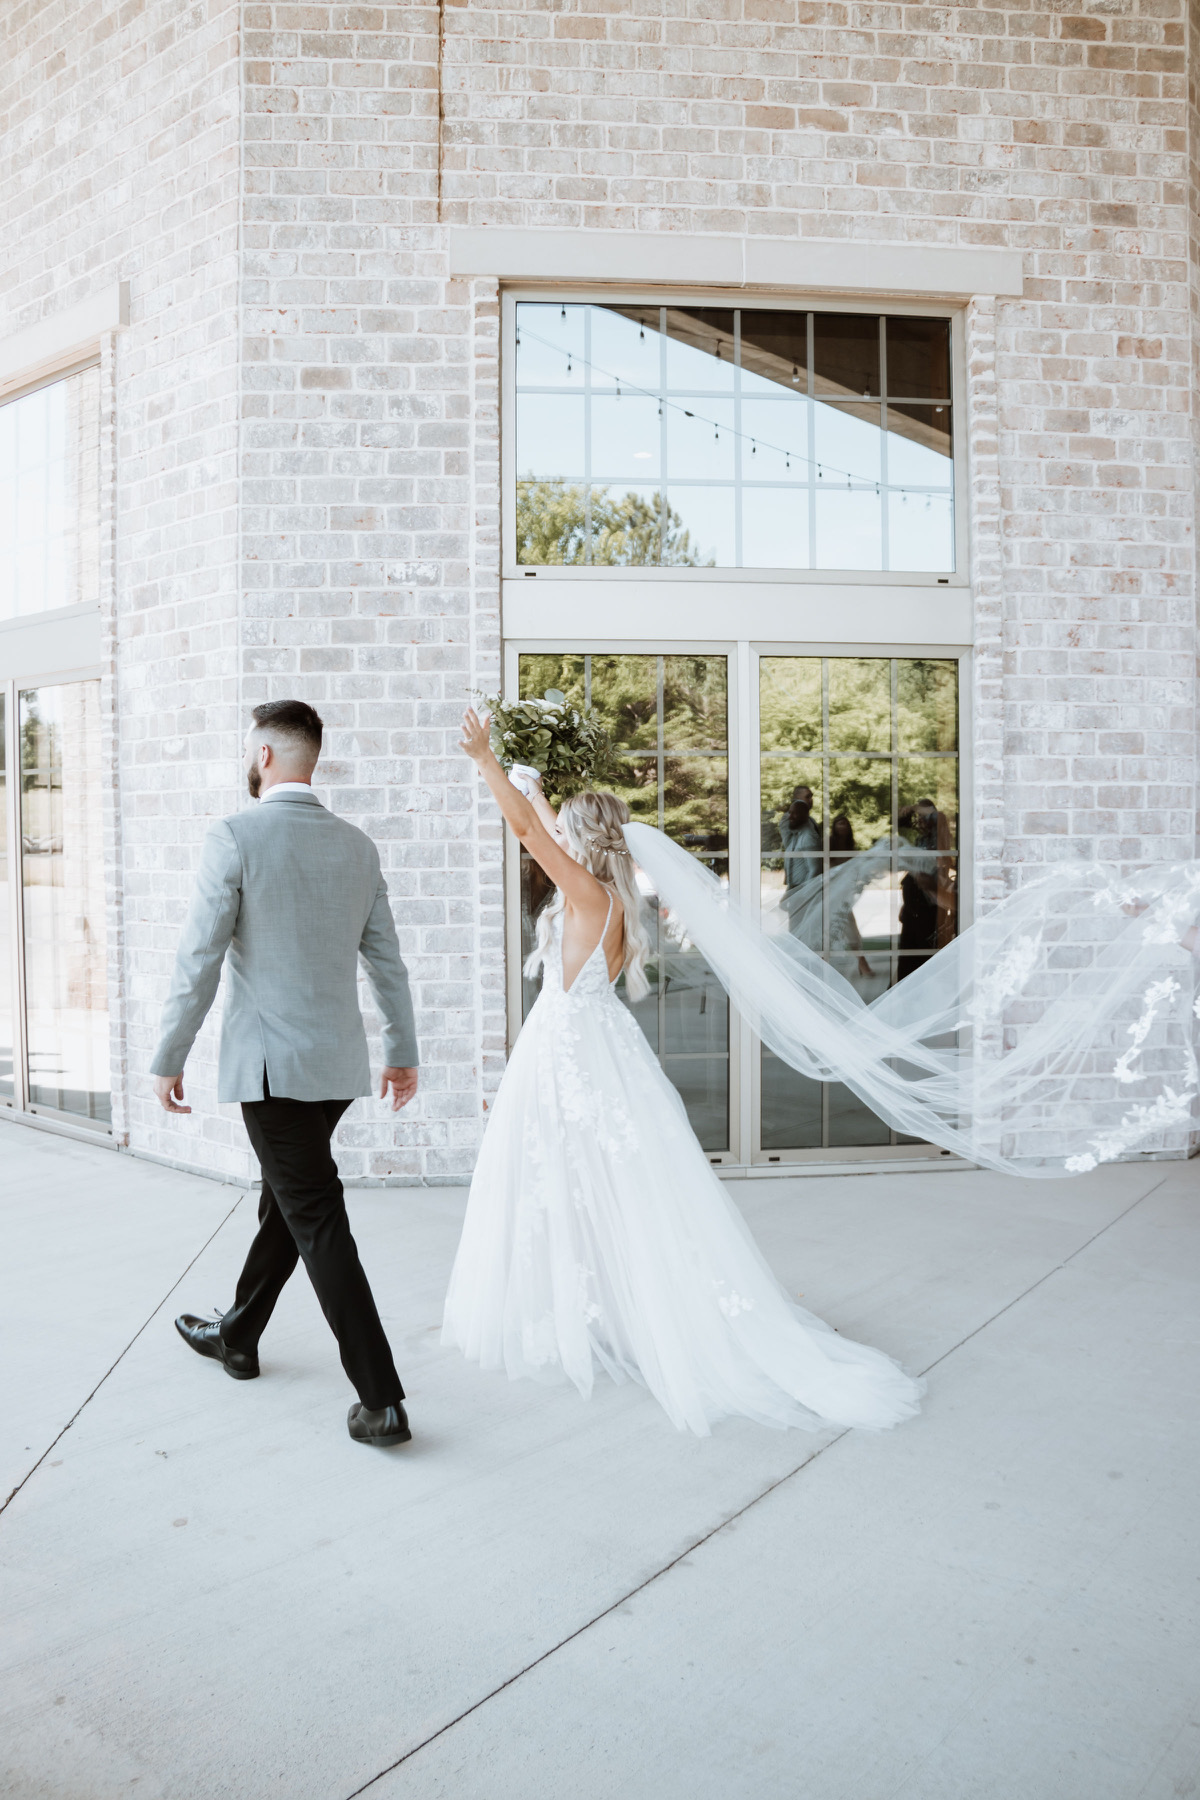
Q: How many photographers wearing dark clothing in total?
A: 1